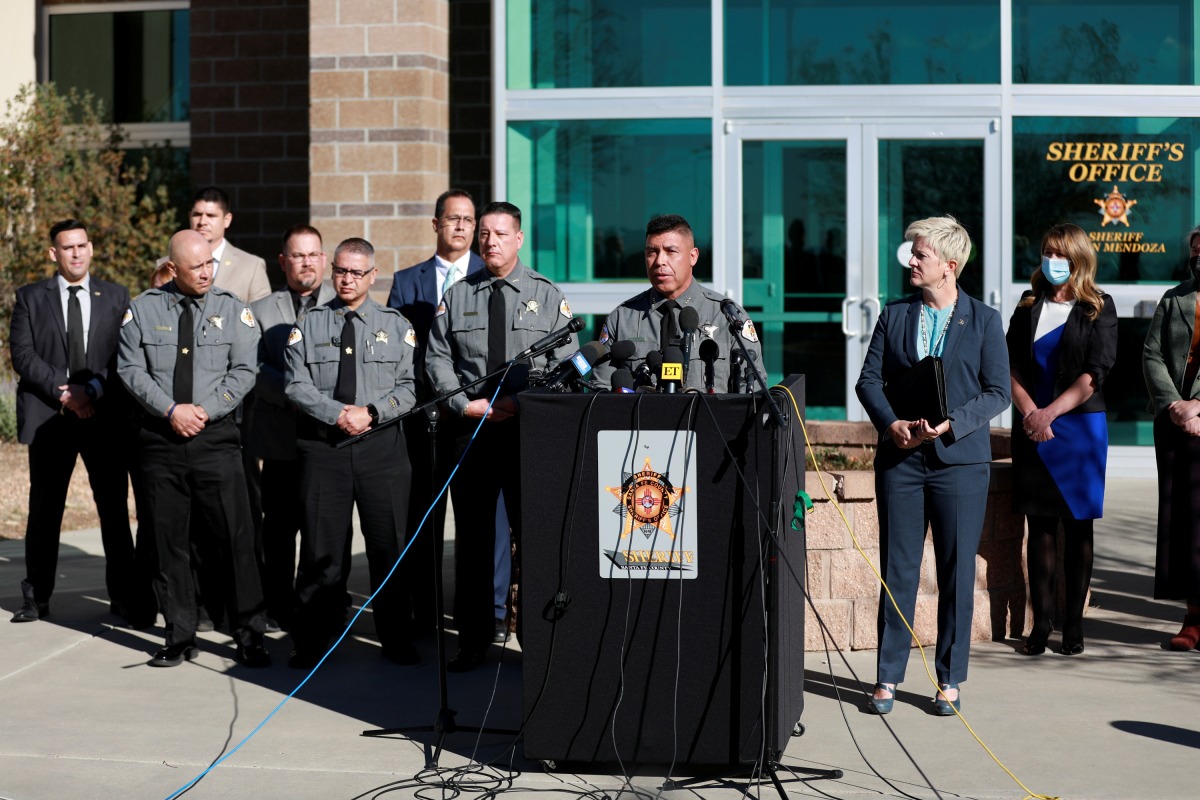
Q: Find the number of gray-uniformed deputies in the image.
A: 4